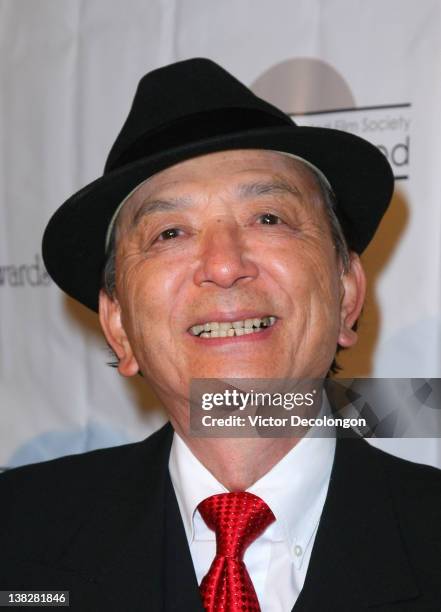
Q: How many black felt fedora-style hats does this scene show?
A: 1